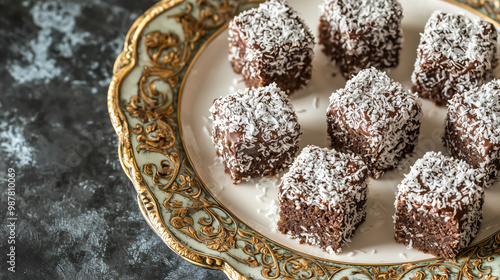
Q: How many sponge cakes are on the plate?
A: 8